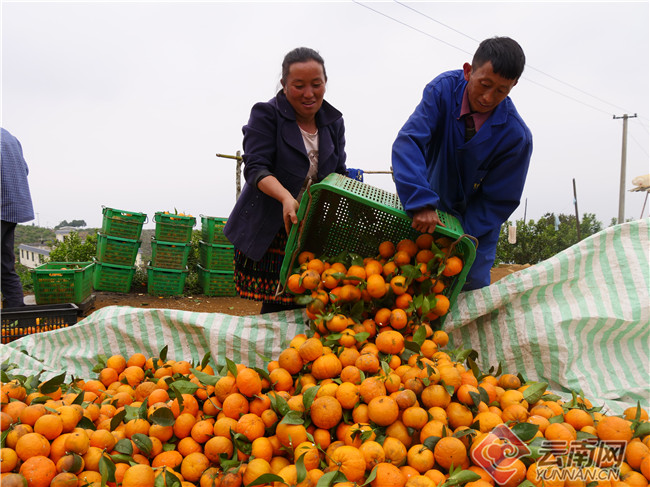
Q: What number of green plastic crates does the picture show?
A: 11